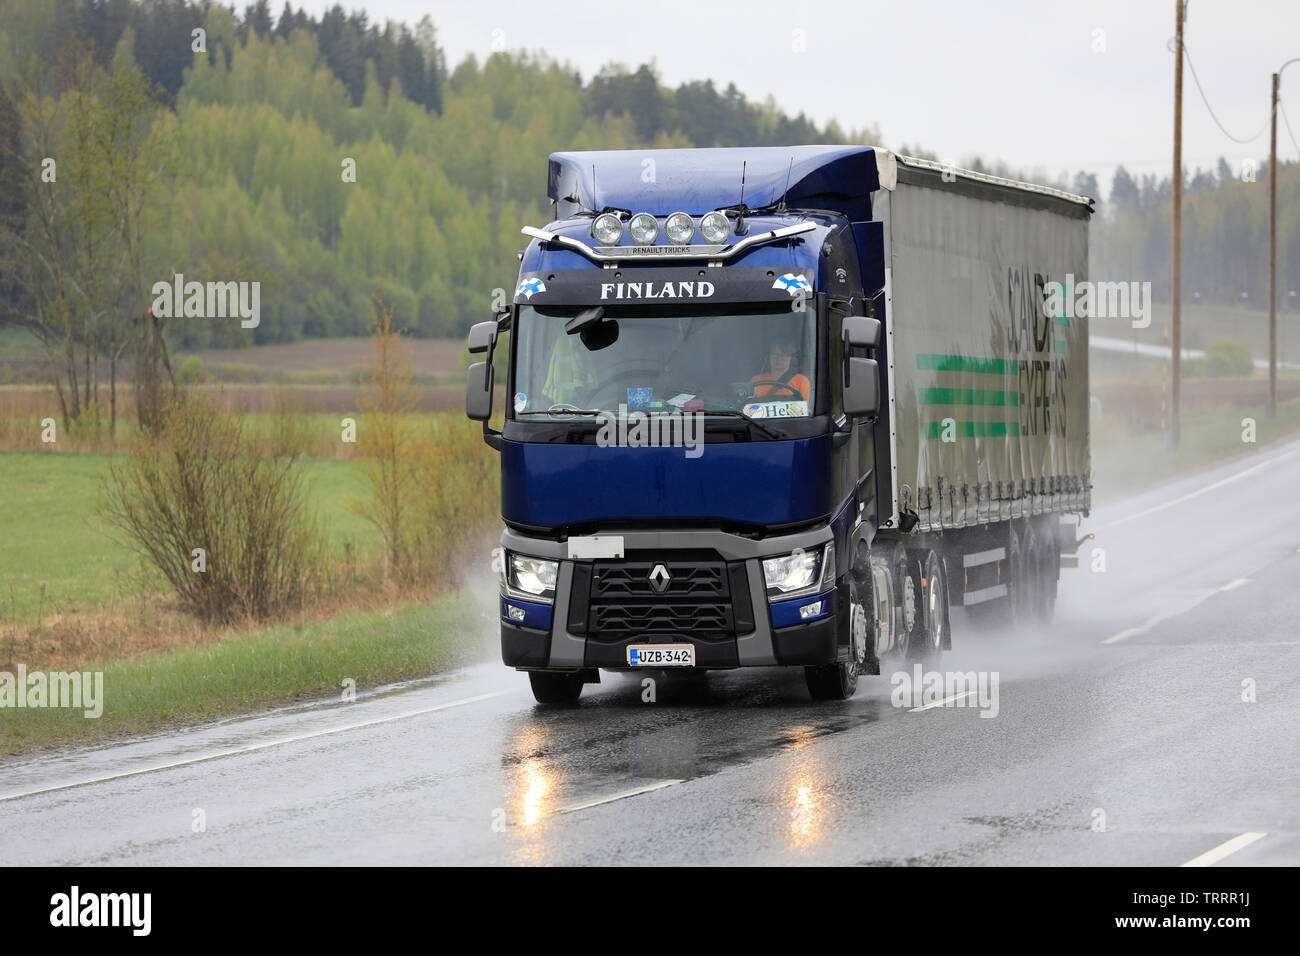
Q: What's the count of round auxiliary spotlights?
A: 4